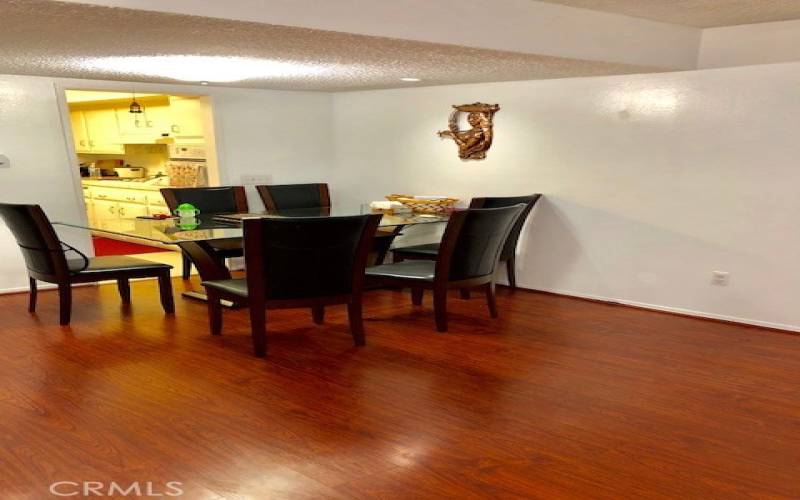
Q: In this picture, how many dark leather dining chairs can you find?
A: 6